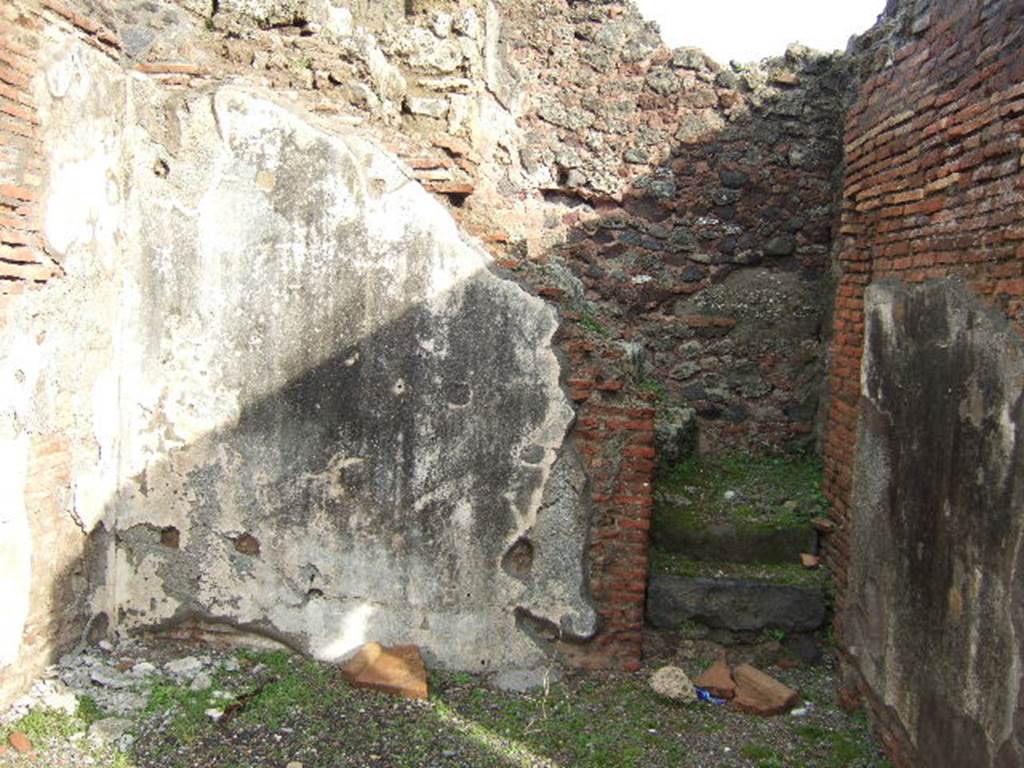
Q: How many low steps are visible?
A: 2